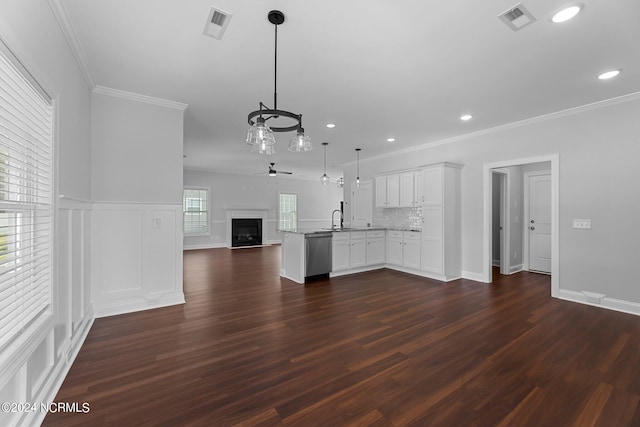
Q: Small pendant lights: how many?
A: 2